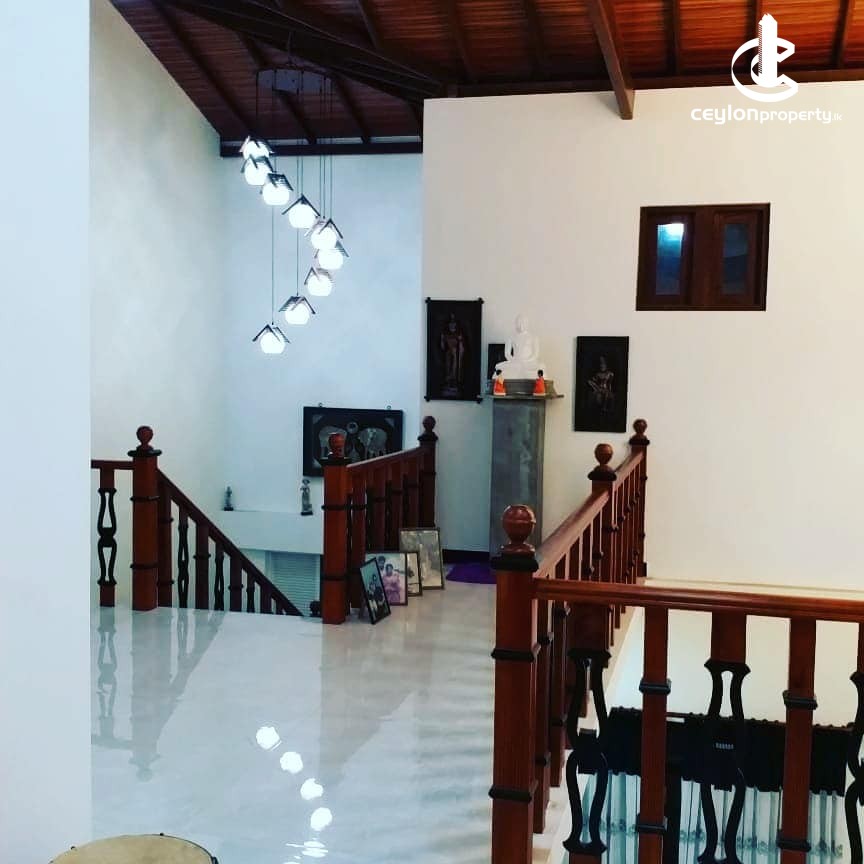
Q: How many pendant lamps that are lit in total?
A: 9